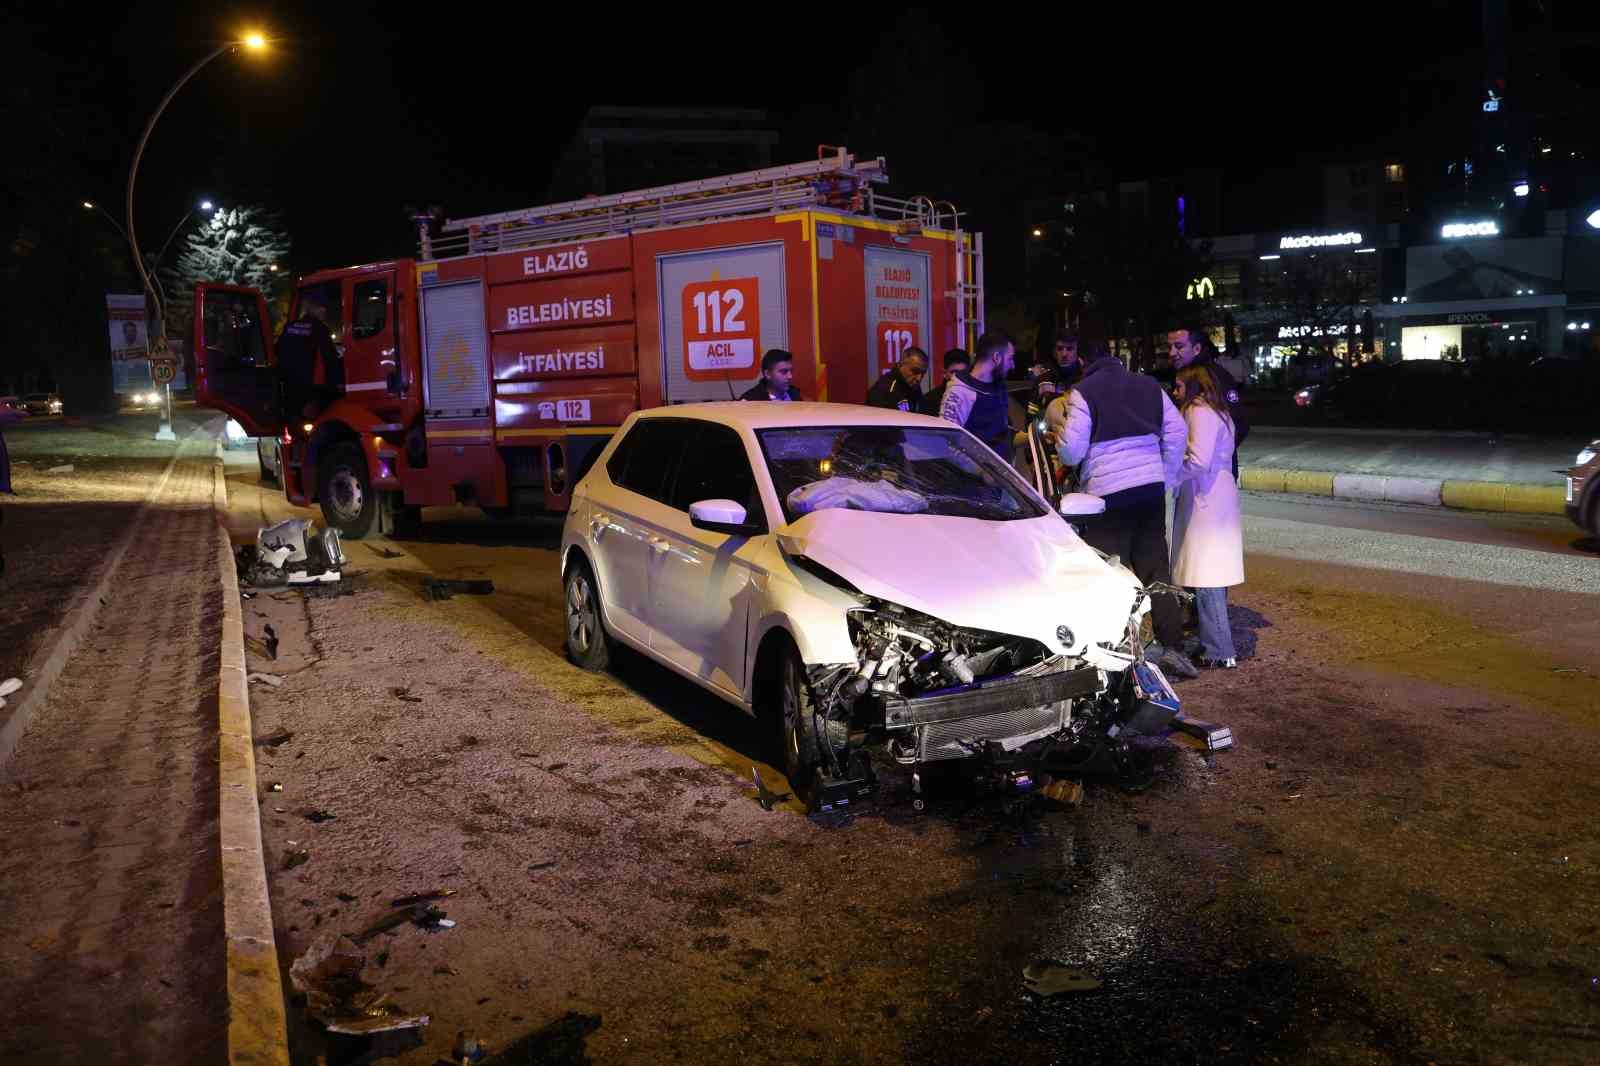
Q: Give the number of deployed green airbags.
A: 0